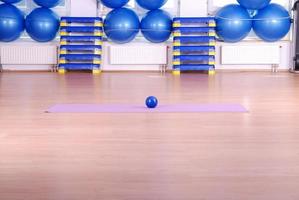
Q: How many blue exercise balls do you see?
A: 12